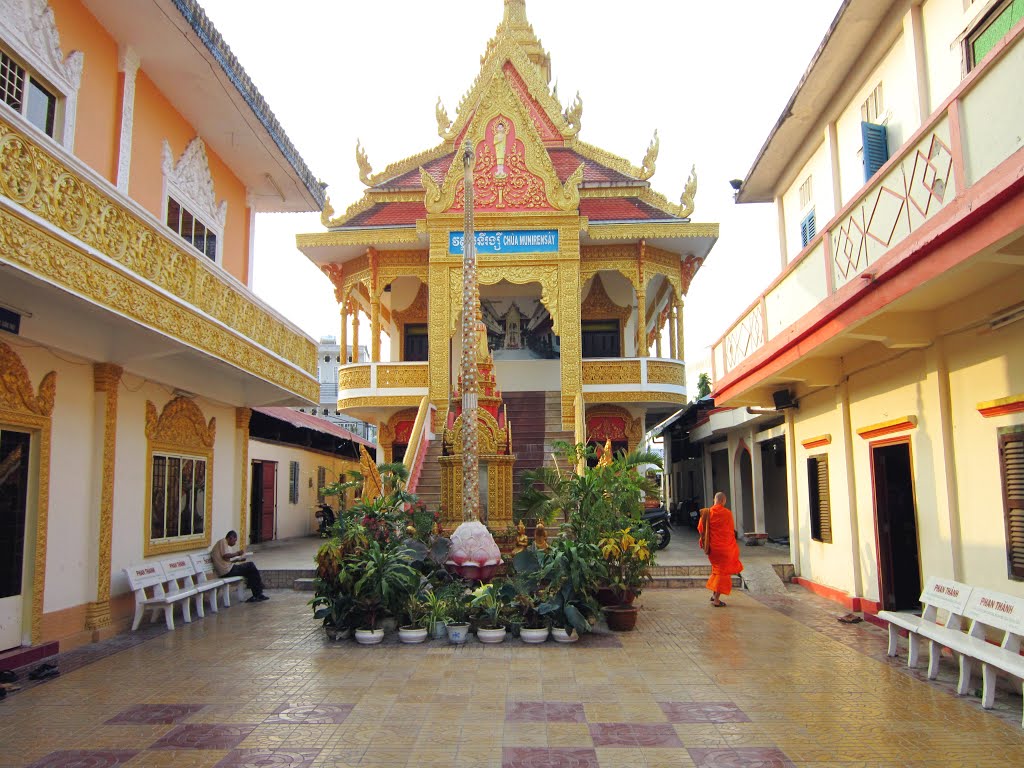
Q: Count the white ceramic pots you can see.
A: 6